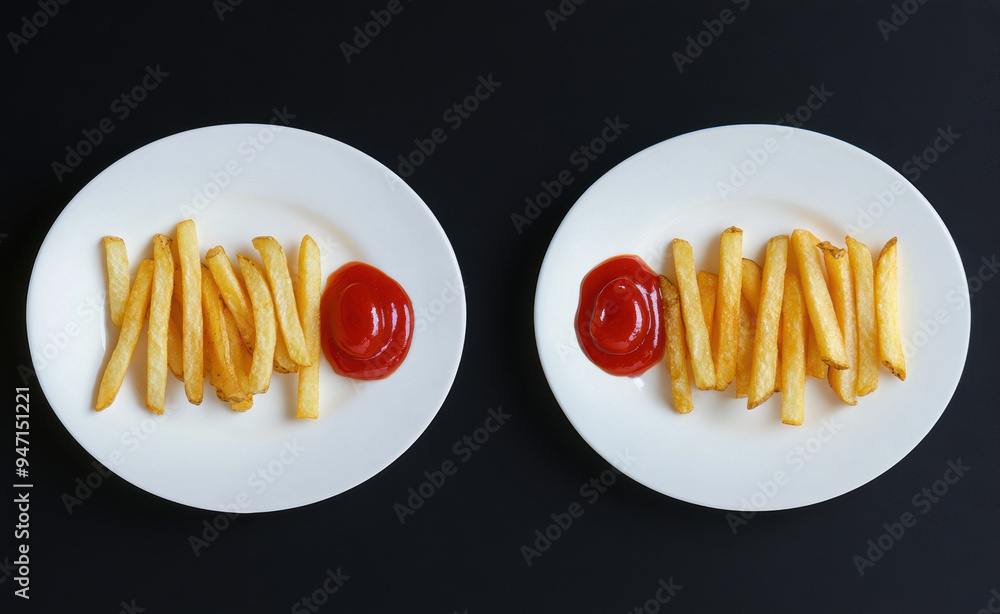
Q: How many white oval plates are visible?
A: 2